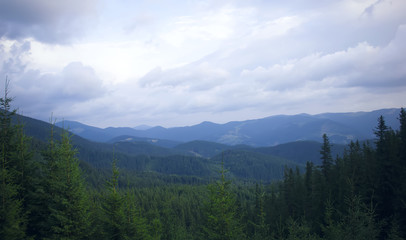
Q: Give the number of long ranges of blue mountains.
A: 1